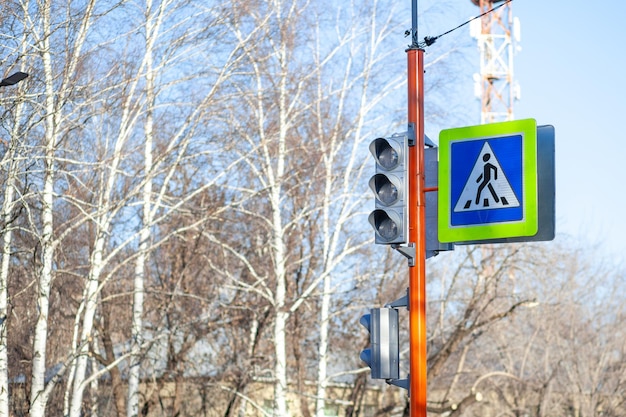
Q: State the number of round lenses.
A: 3